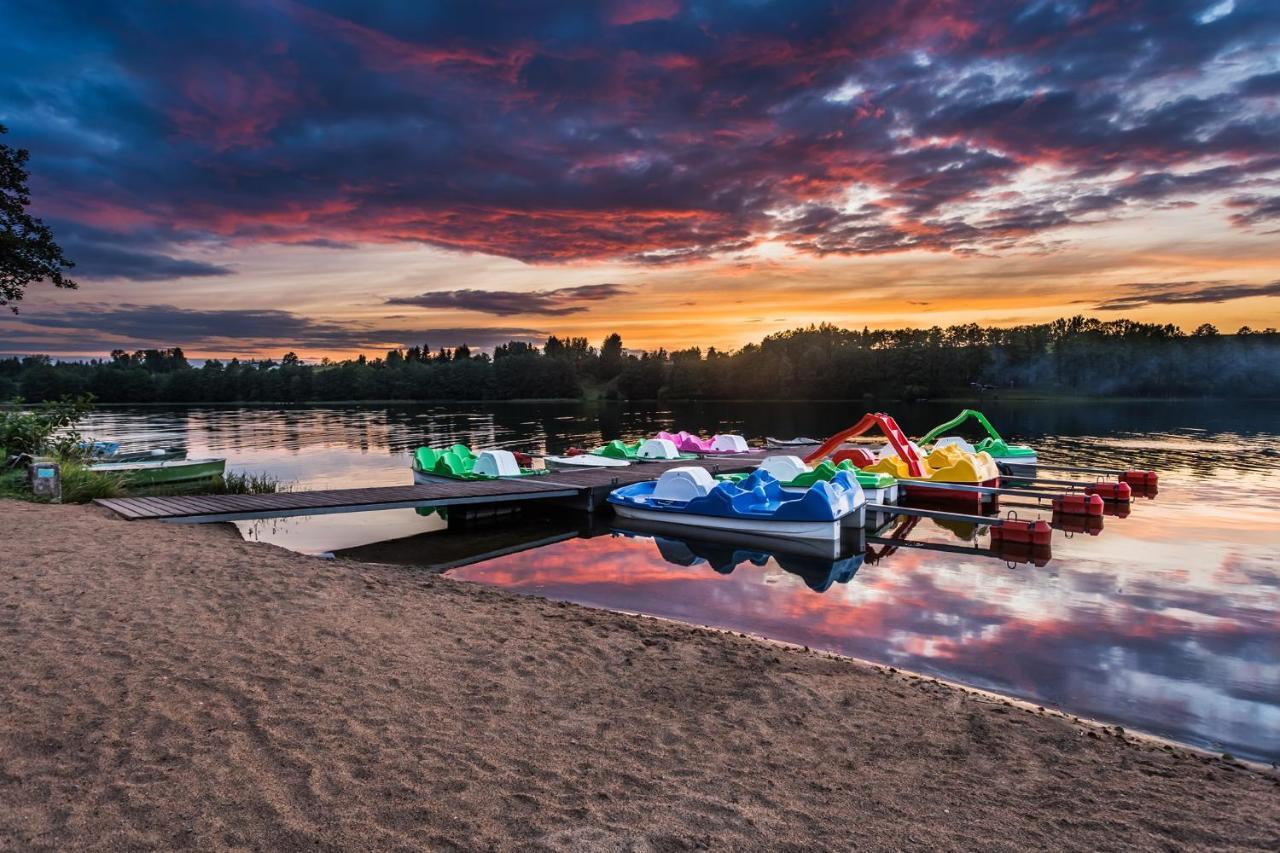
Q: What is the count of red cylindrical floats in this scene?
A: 4